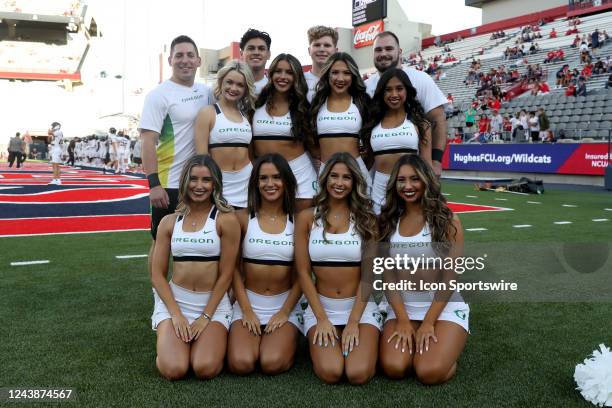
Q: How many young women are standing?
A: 4